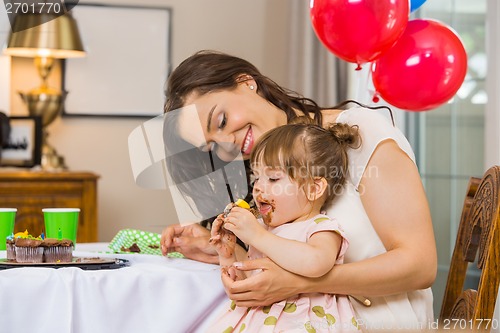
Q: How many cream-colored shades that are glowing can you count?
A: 1